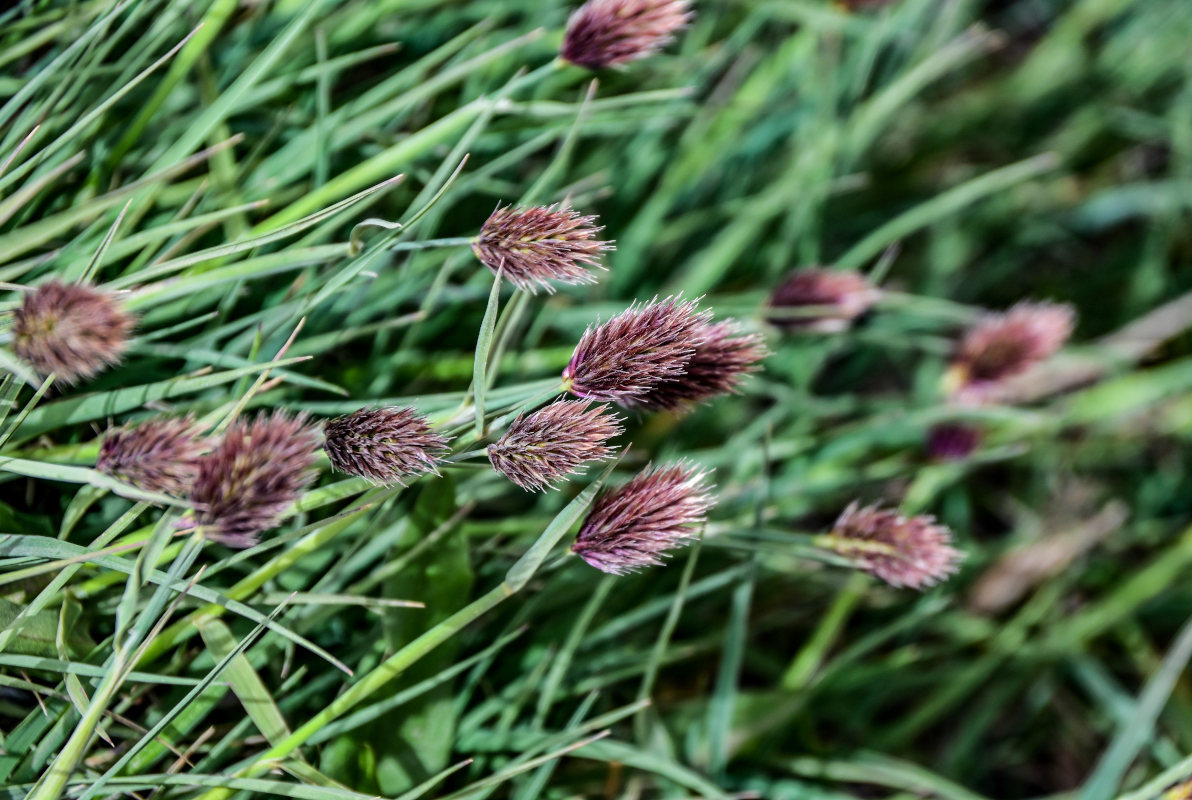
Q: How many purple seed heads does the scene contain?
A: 14